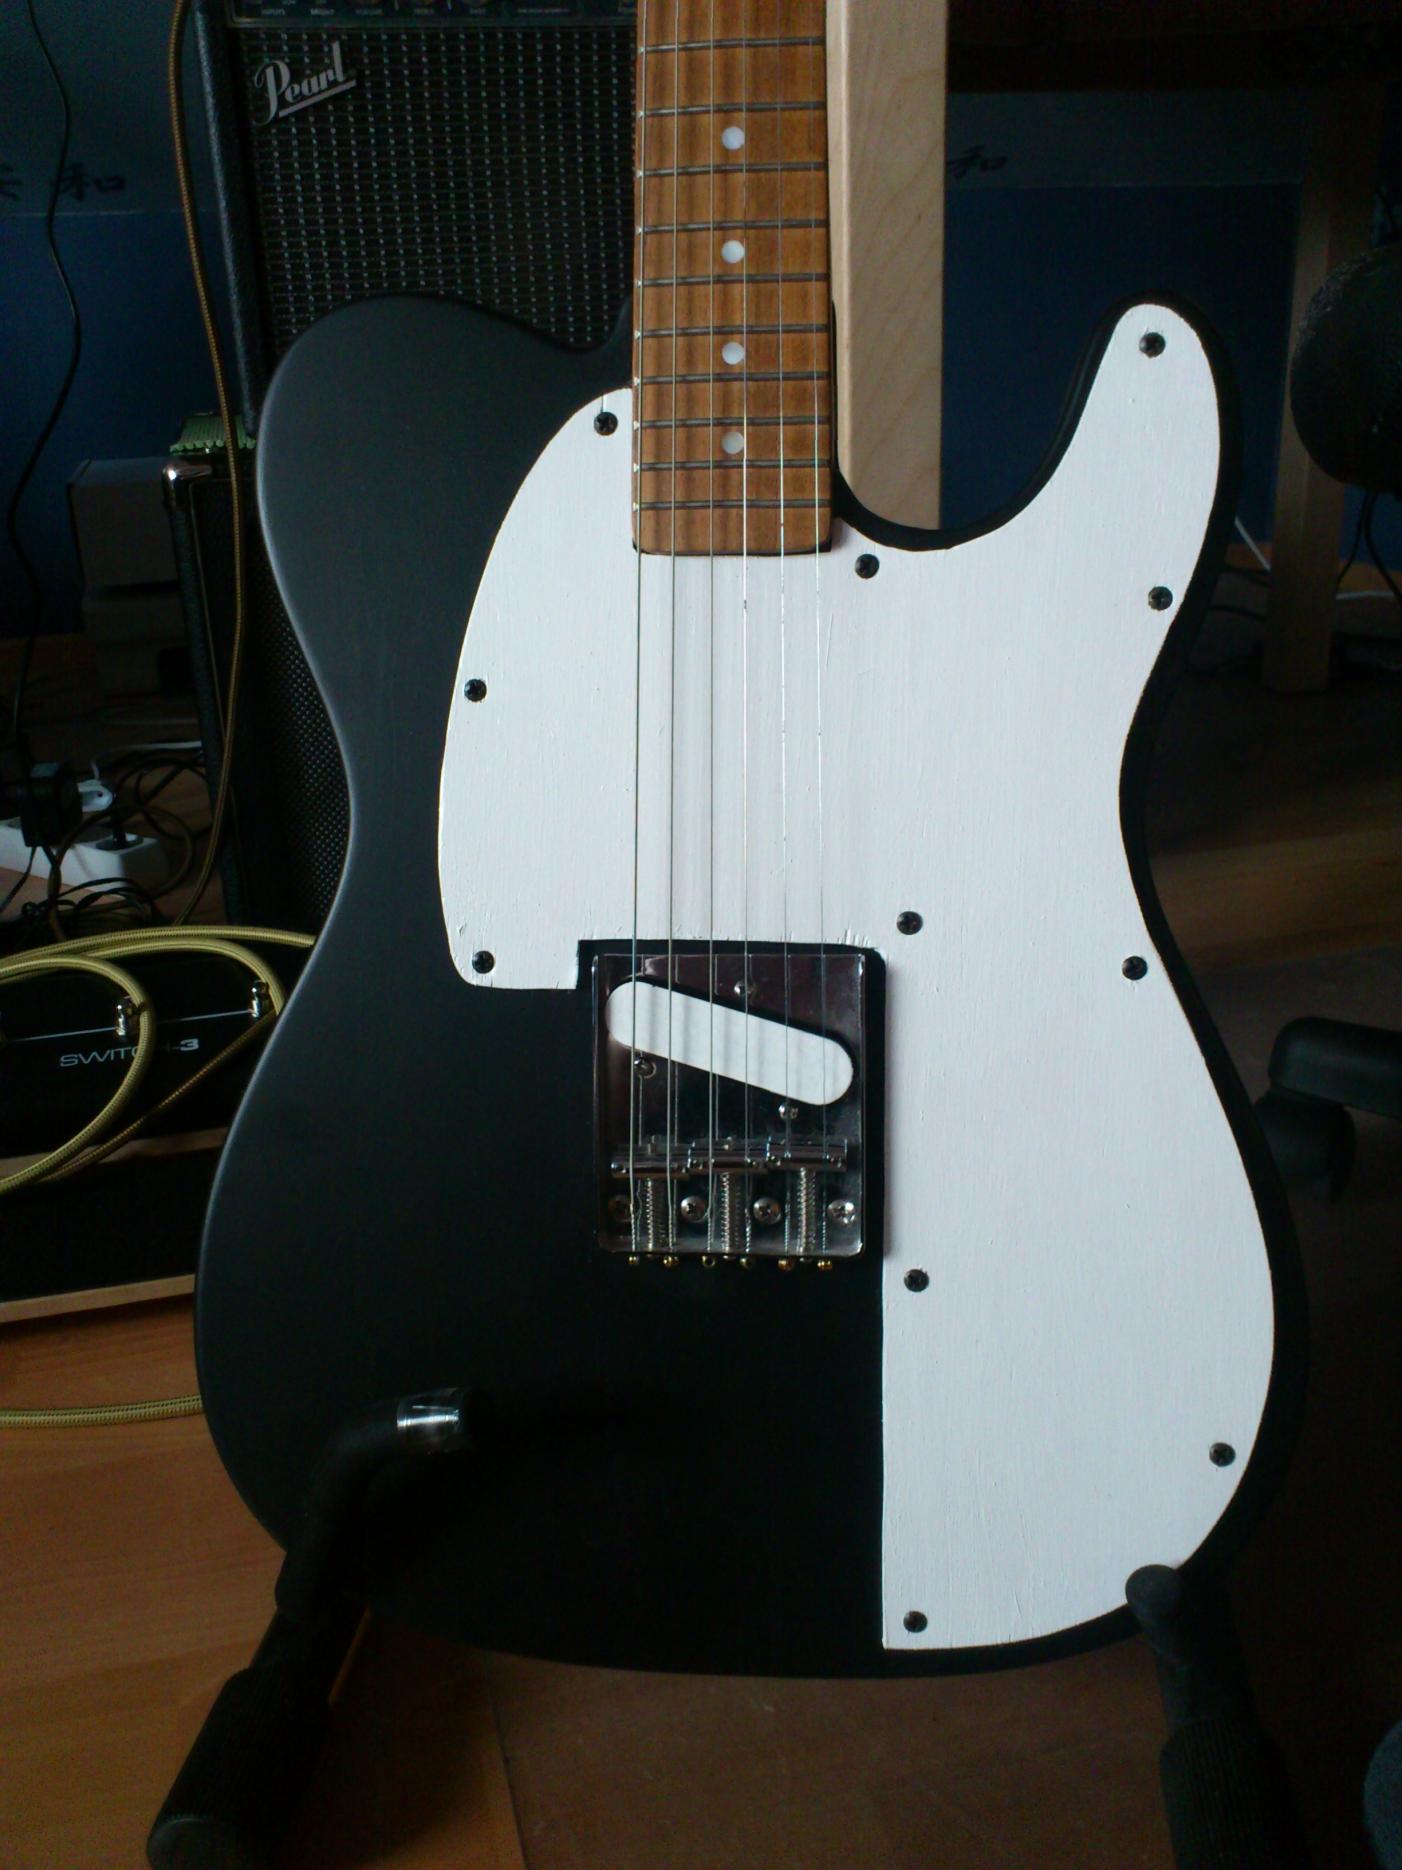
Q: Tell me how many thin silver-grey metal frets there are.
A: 10